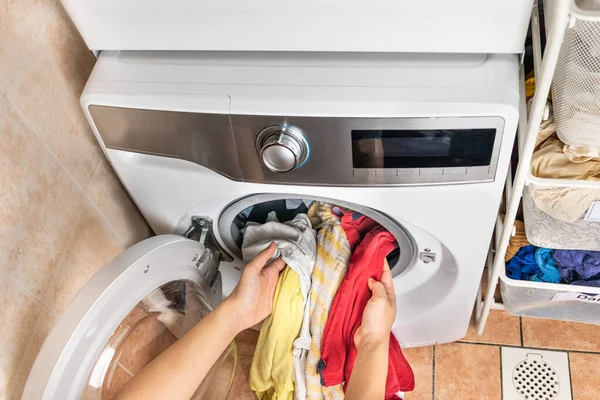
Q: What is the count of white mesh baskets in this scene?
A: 3